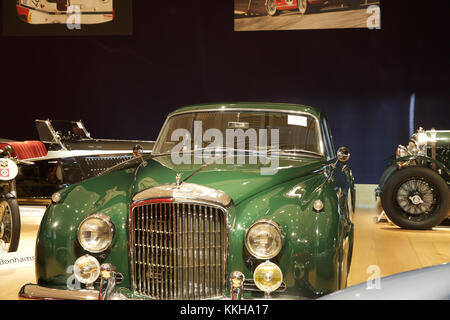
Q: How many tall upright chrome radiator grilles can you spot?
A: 1